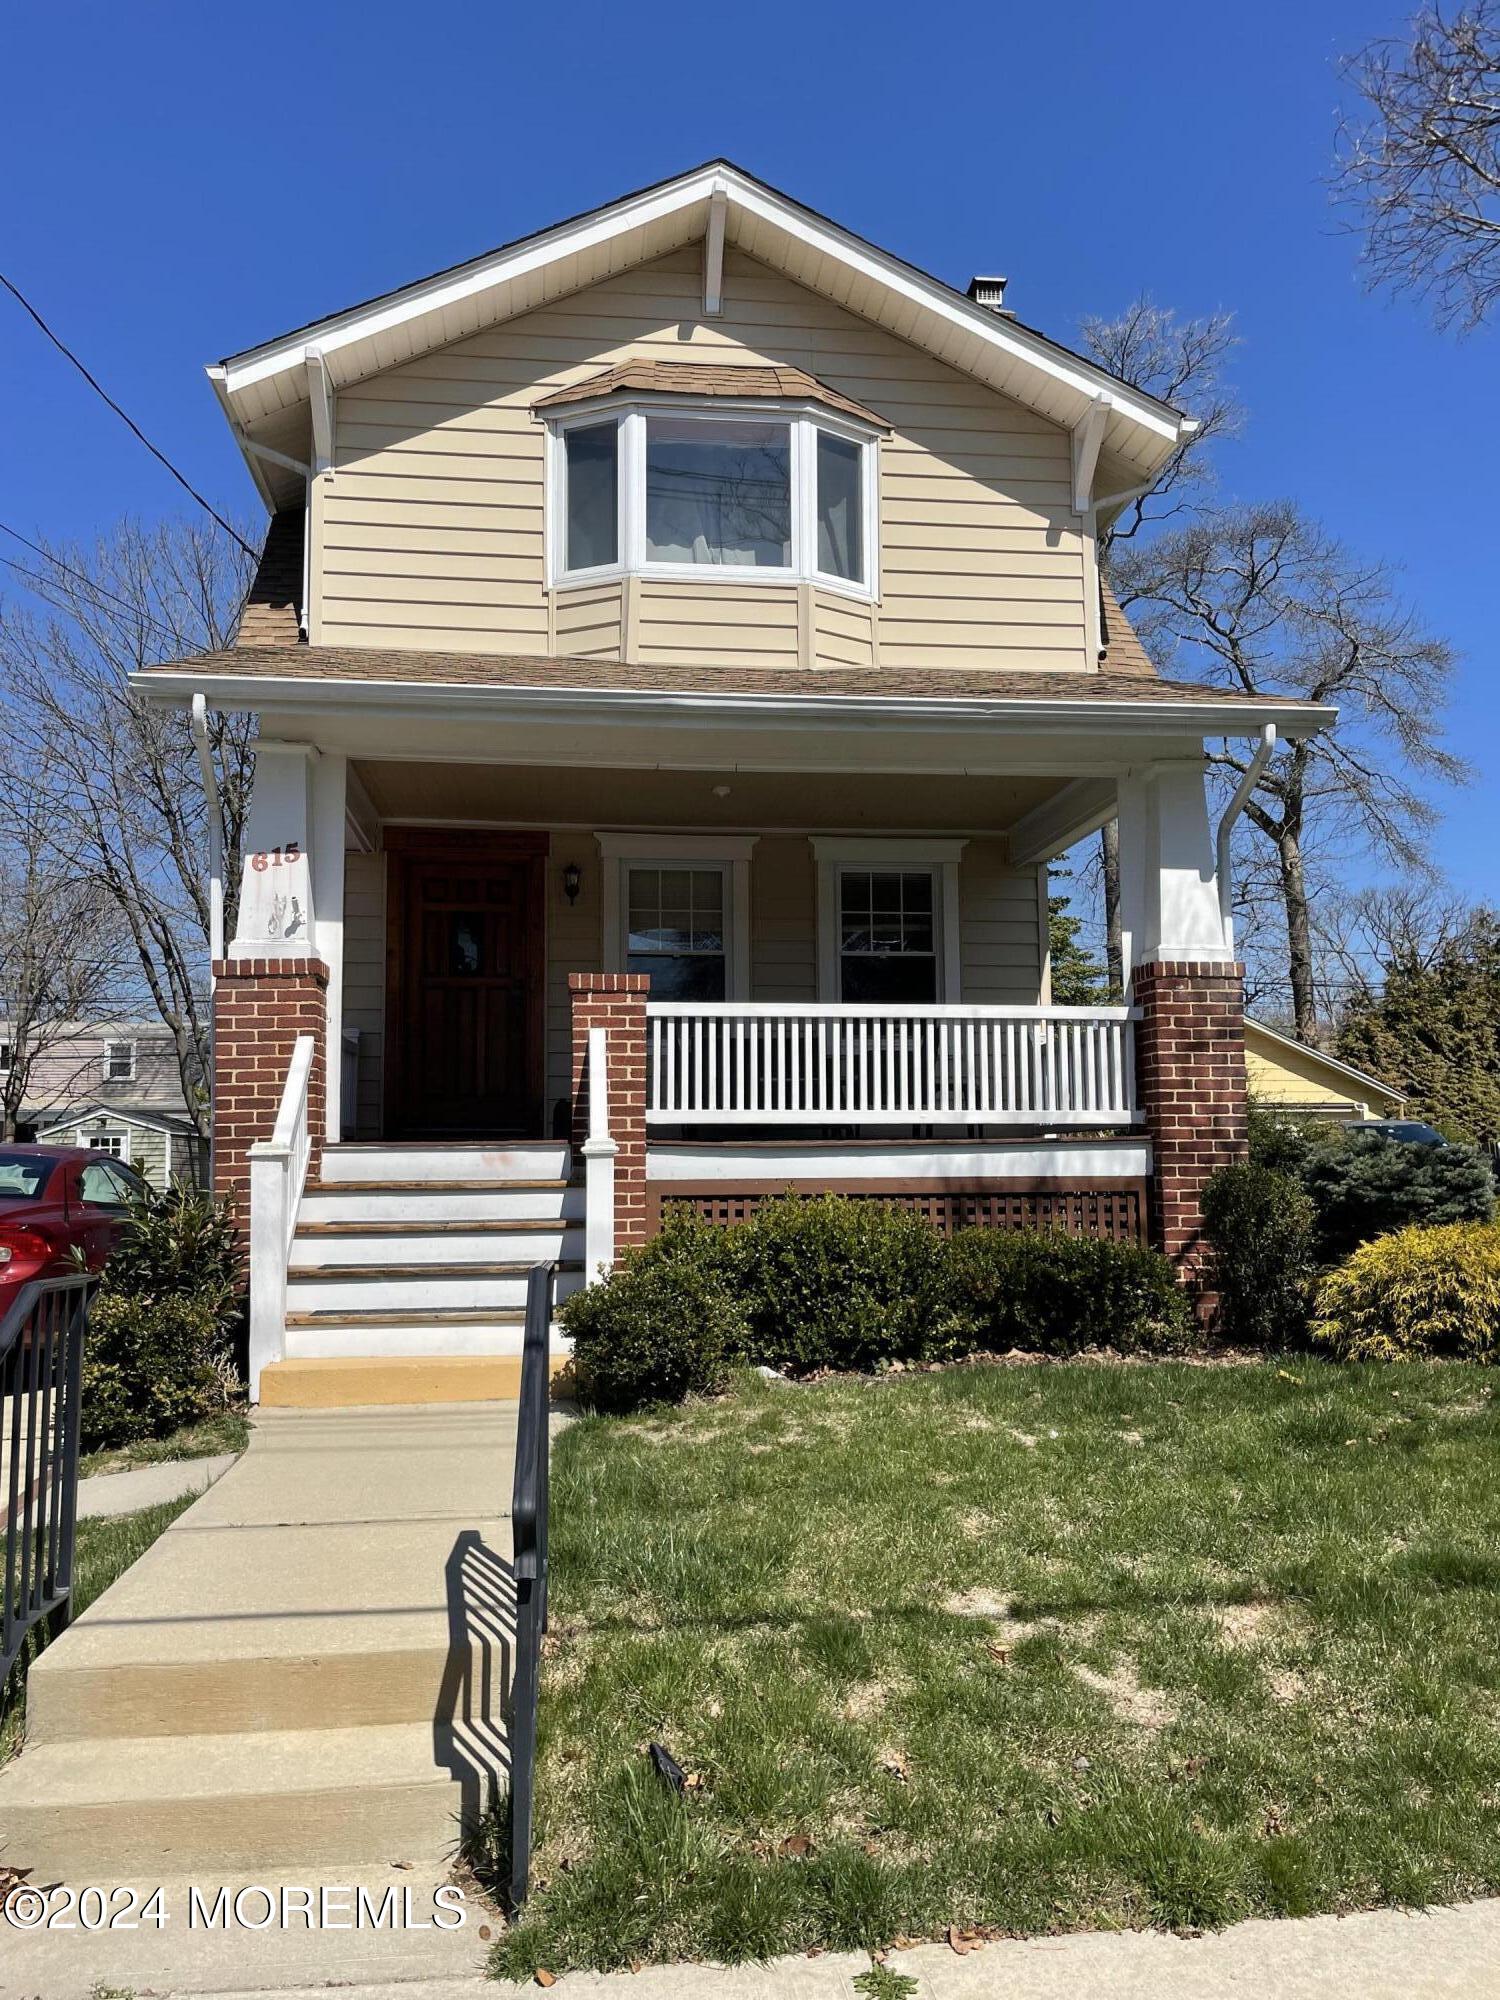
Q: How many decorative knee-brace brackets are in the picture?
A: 3